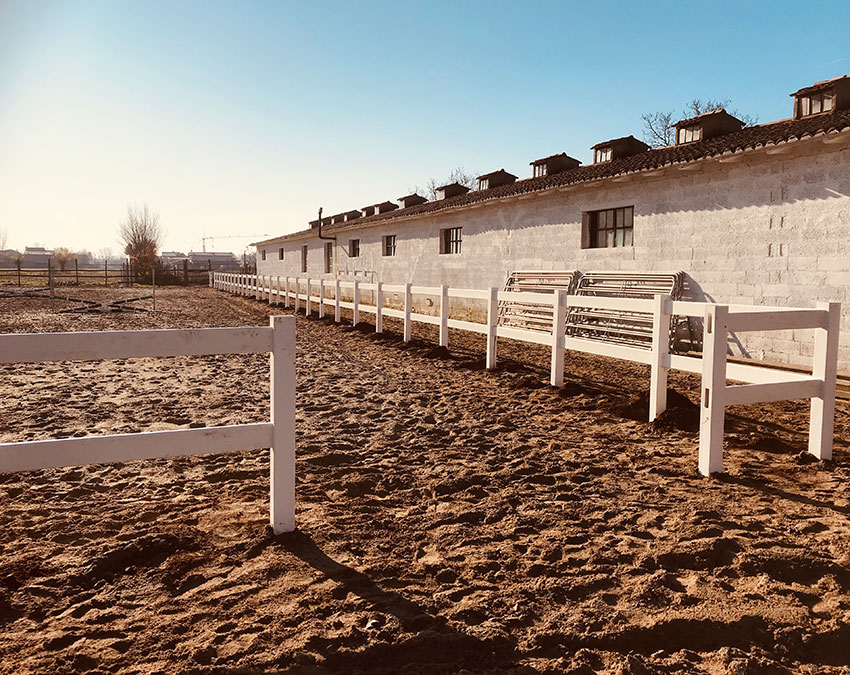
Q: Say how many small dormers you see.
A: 13